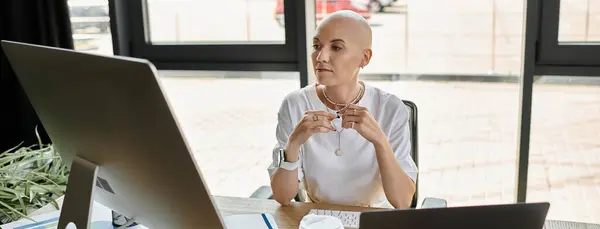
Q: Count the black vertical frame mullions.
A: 3